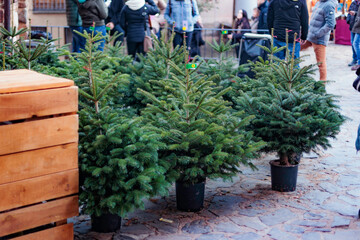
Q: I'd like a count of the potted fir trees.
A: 3